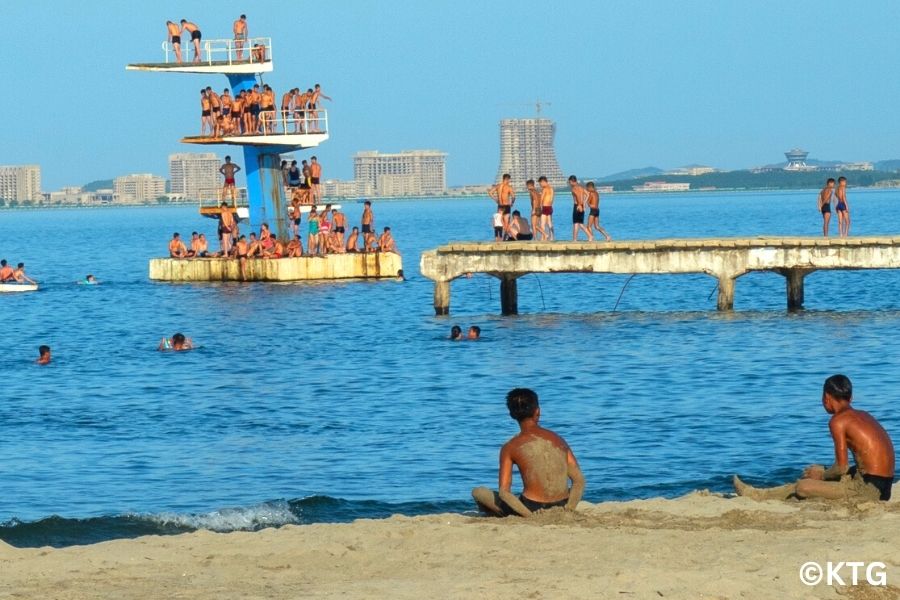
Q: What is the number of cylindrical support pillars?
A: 4